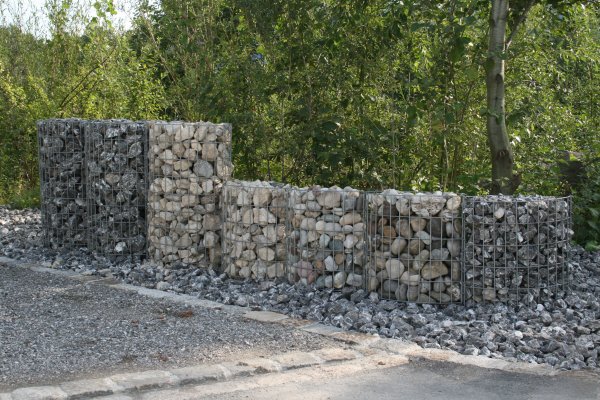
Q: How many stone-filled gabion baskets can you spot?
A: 7